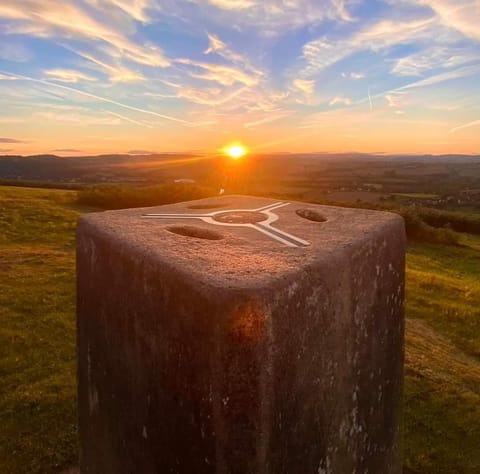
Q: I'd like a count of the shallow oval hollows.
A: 3